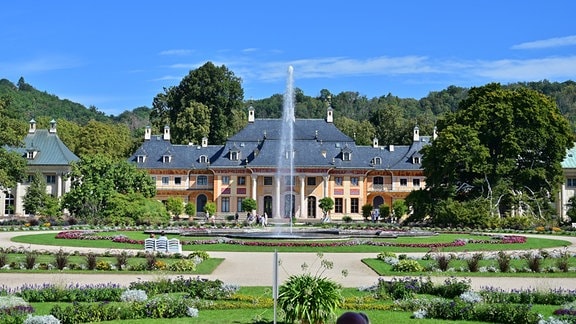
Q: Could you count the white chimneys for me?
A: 10